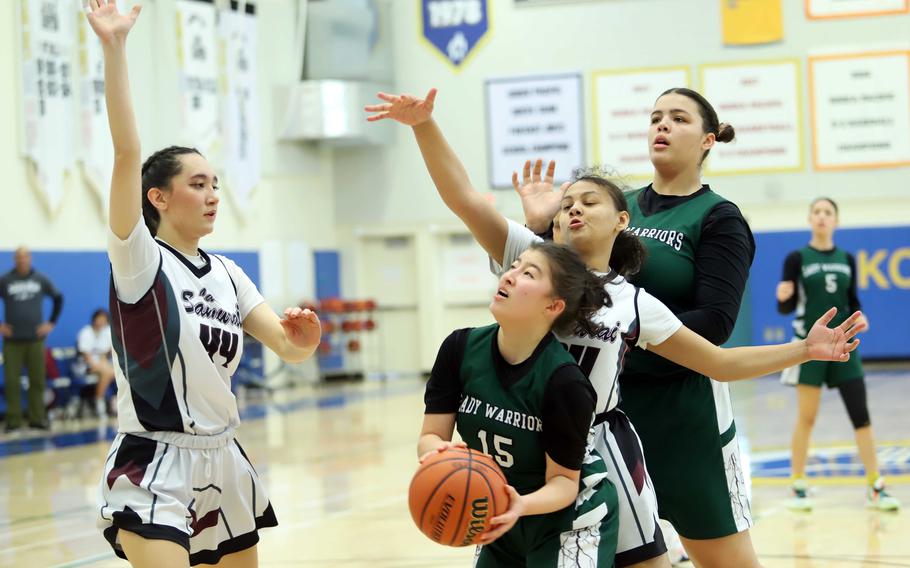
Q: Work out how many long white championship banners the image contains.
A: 4